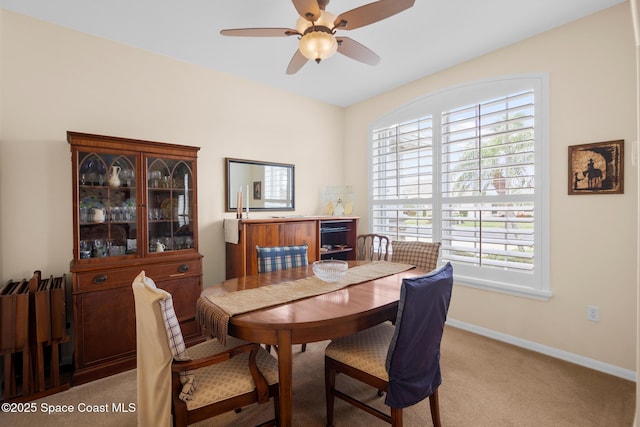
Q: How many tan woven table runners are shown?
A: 1